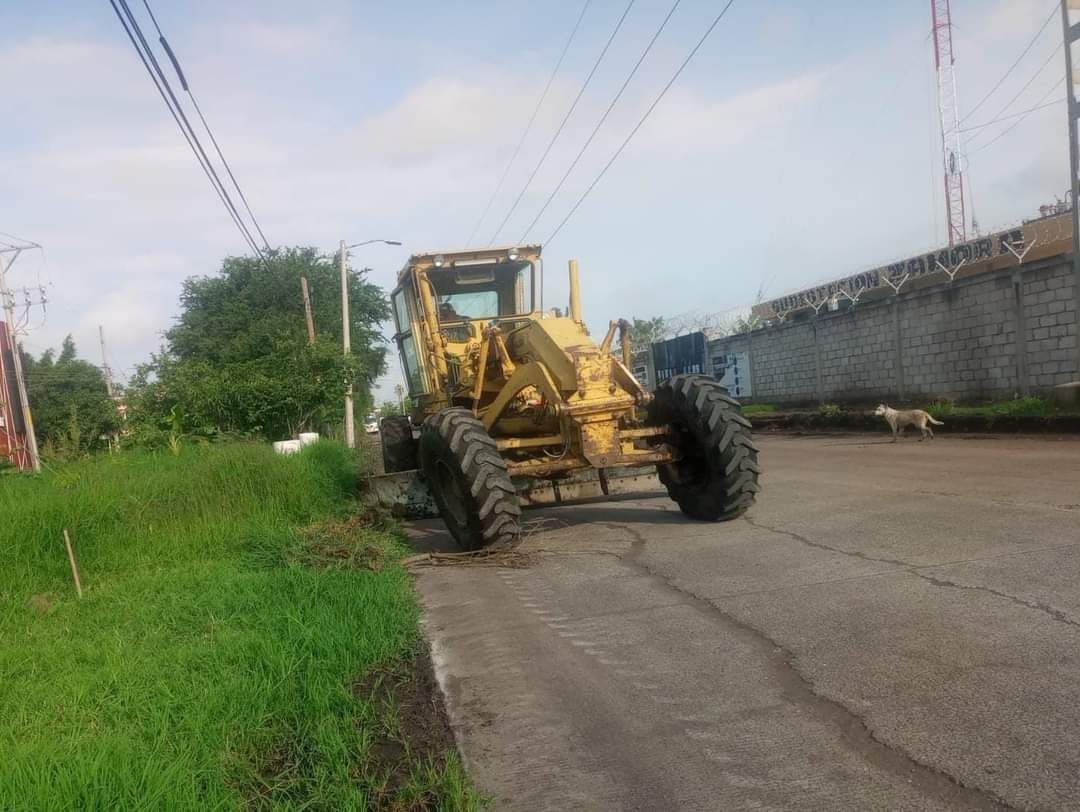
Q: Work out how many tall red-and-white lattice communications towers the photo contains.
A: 1